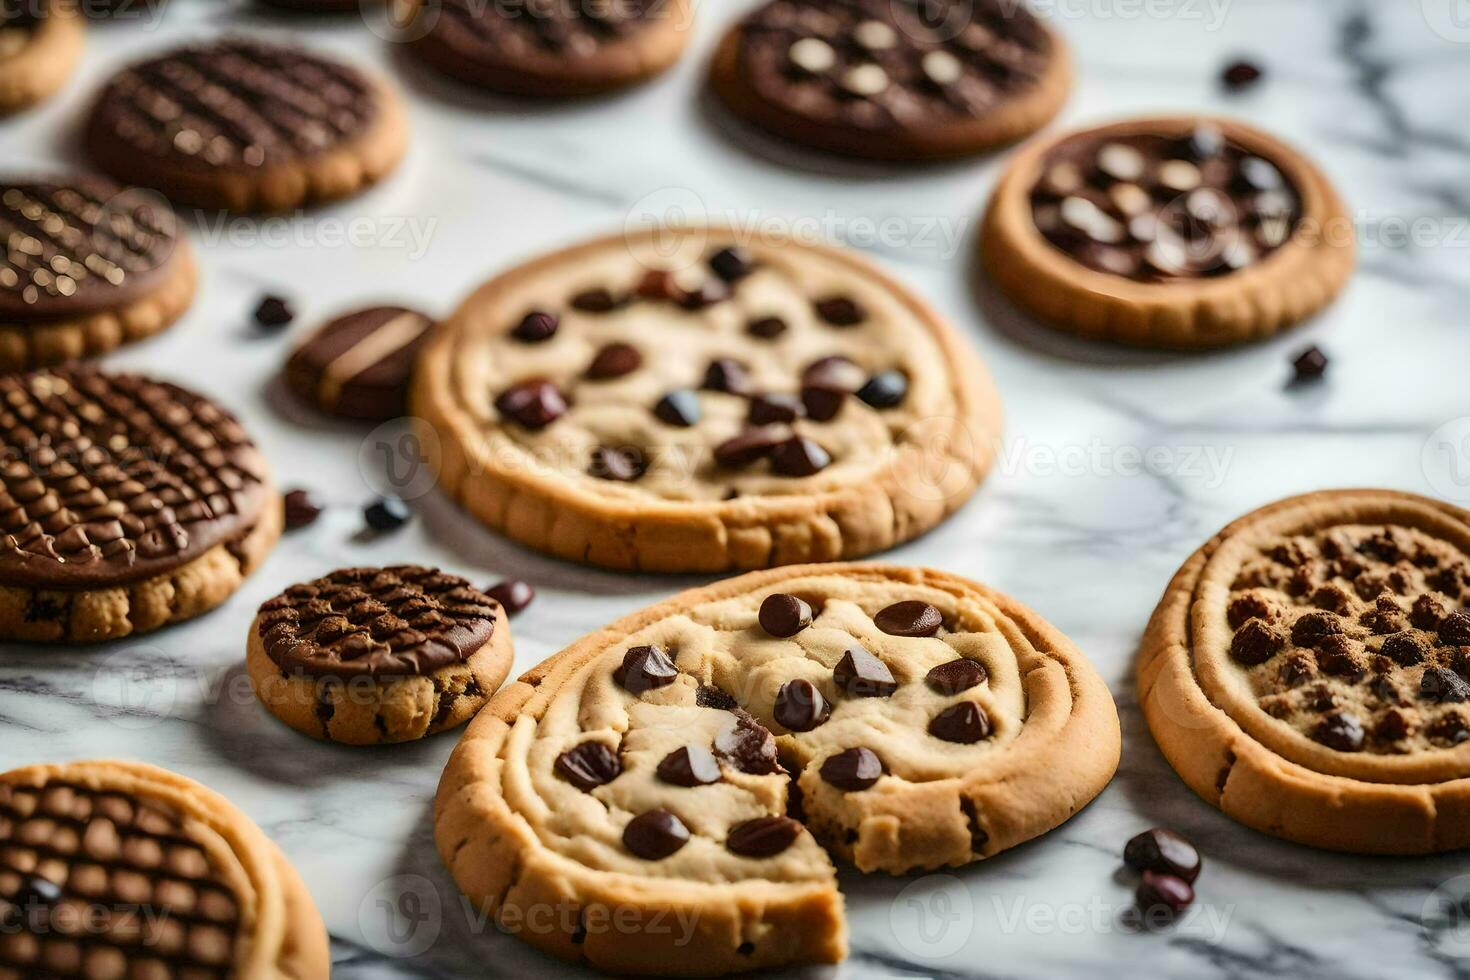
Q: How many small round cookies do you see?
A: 2